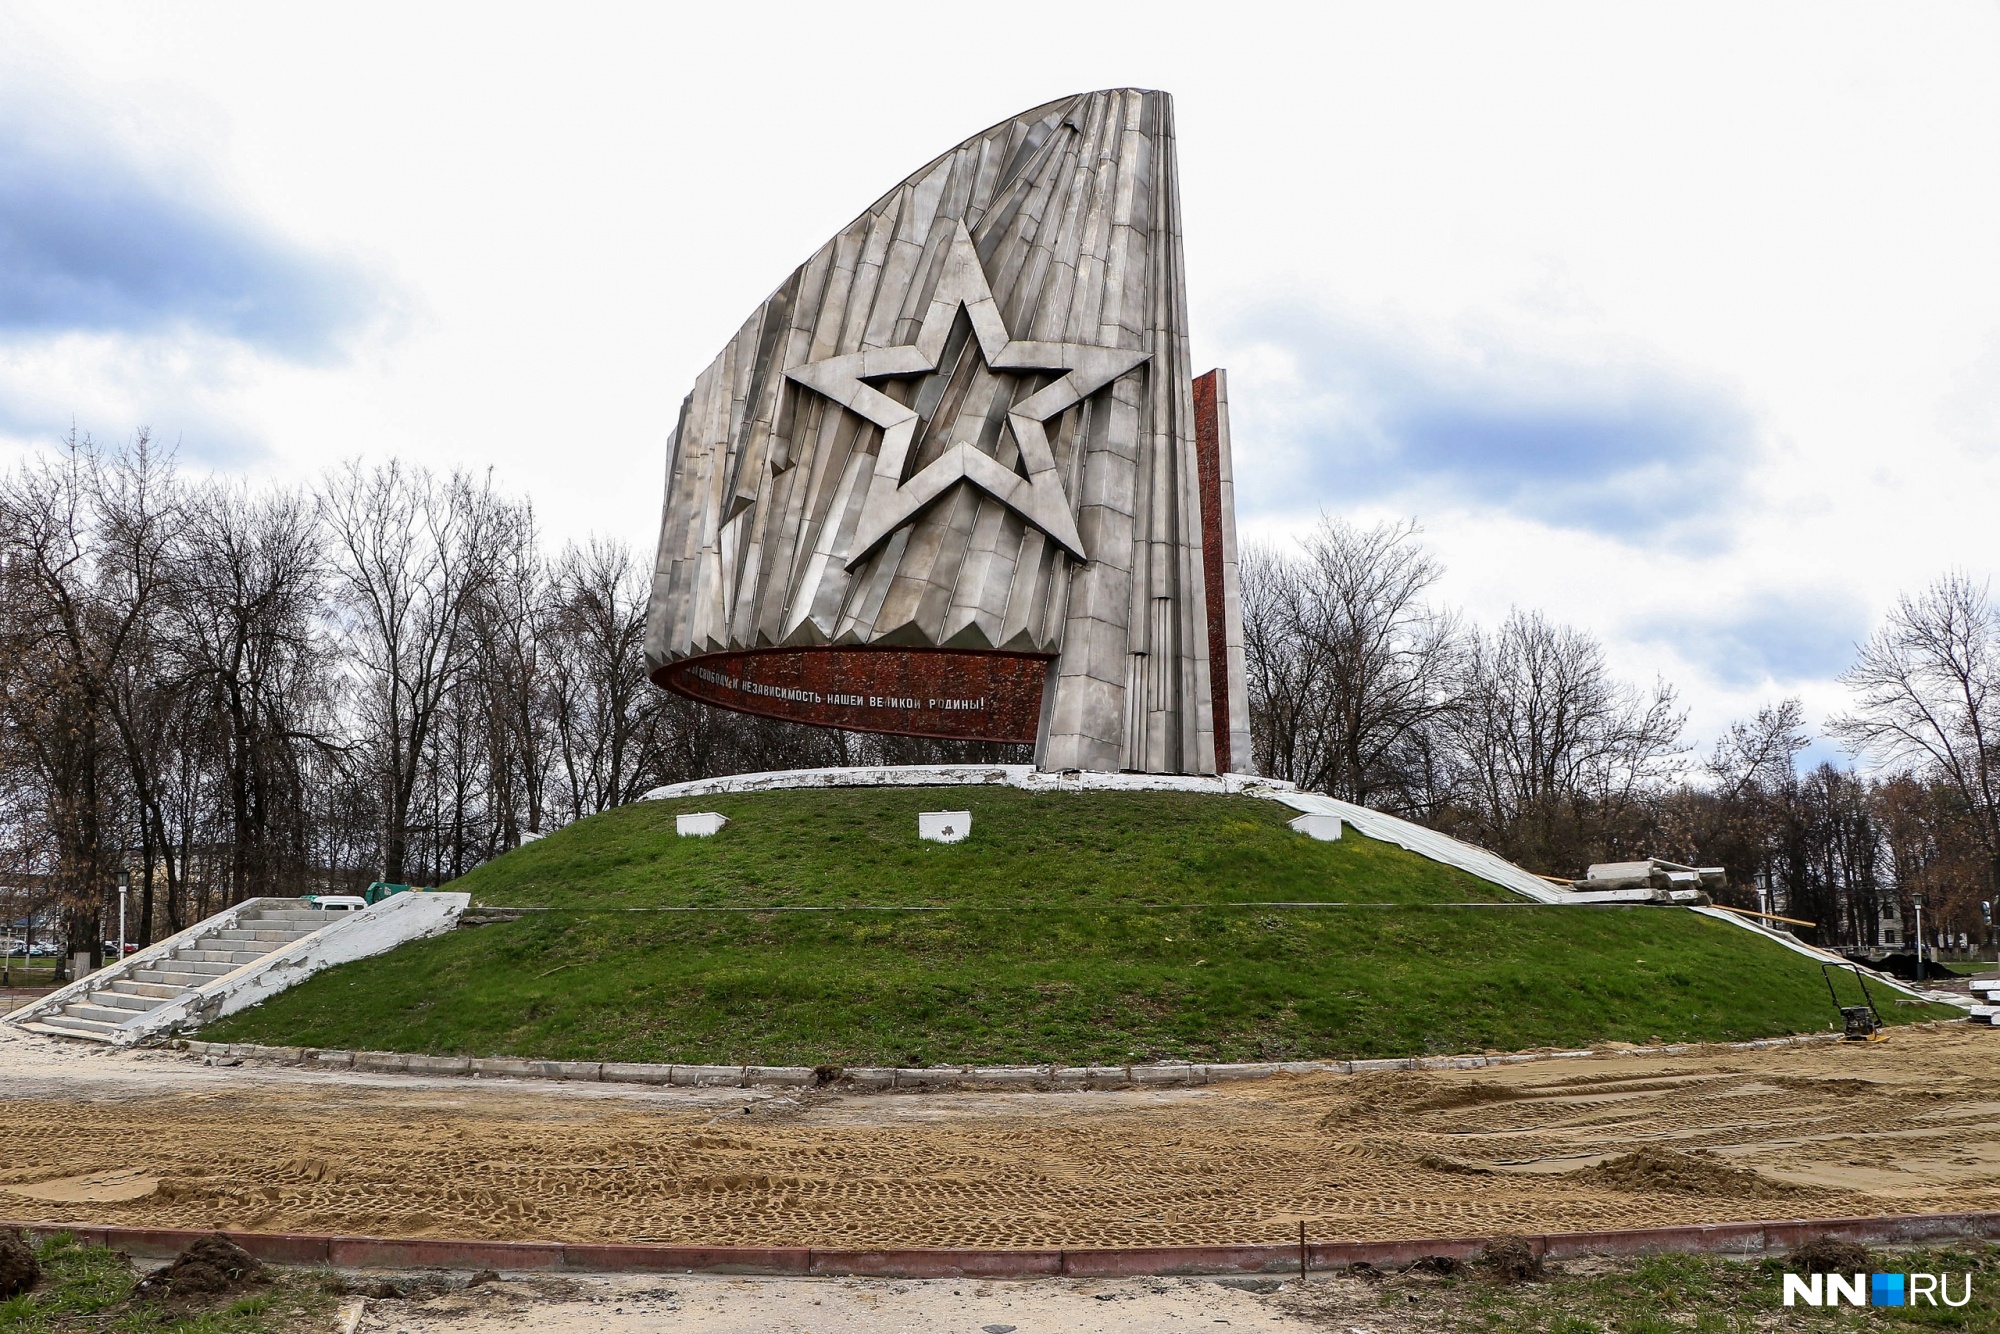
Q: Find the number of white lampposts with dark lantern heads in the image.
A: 4